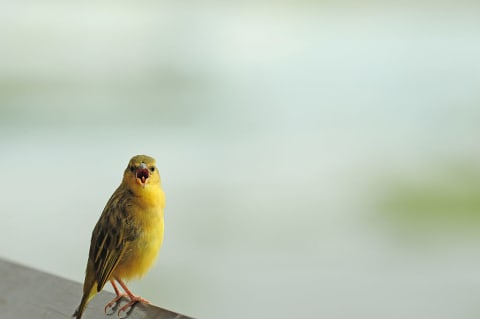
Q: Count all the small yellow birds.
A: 1